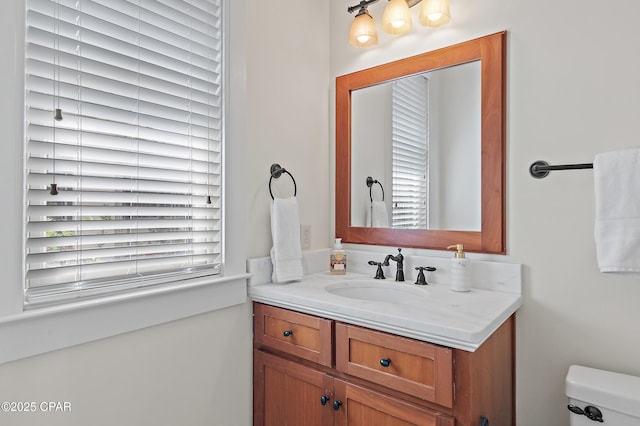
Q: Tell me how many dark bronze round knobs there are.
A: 4